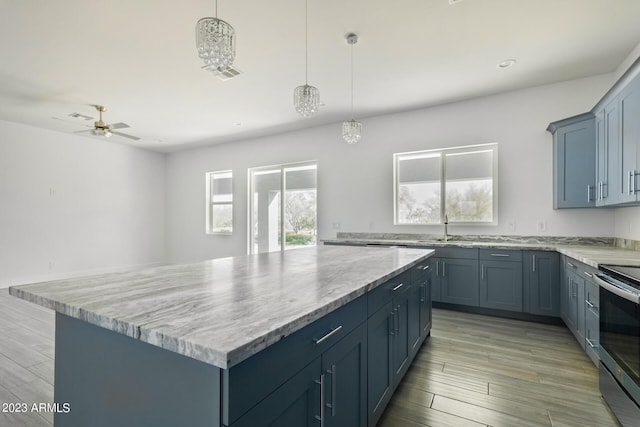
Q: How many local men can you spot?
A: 0